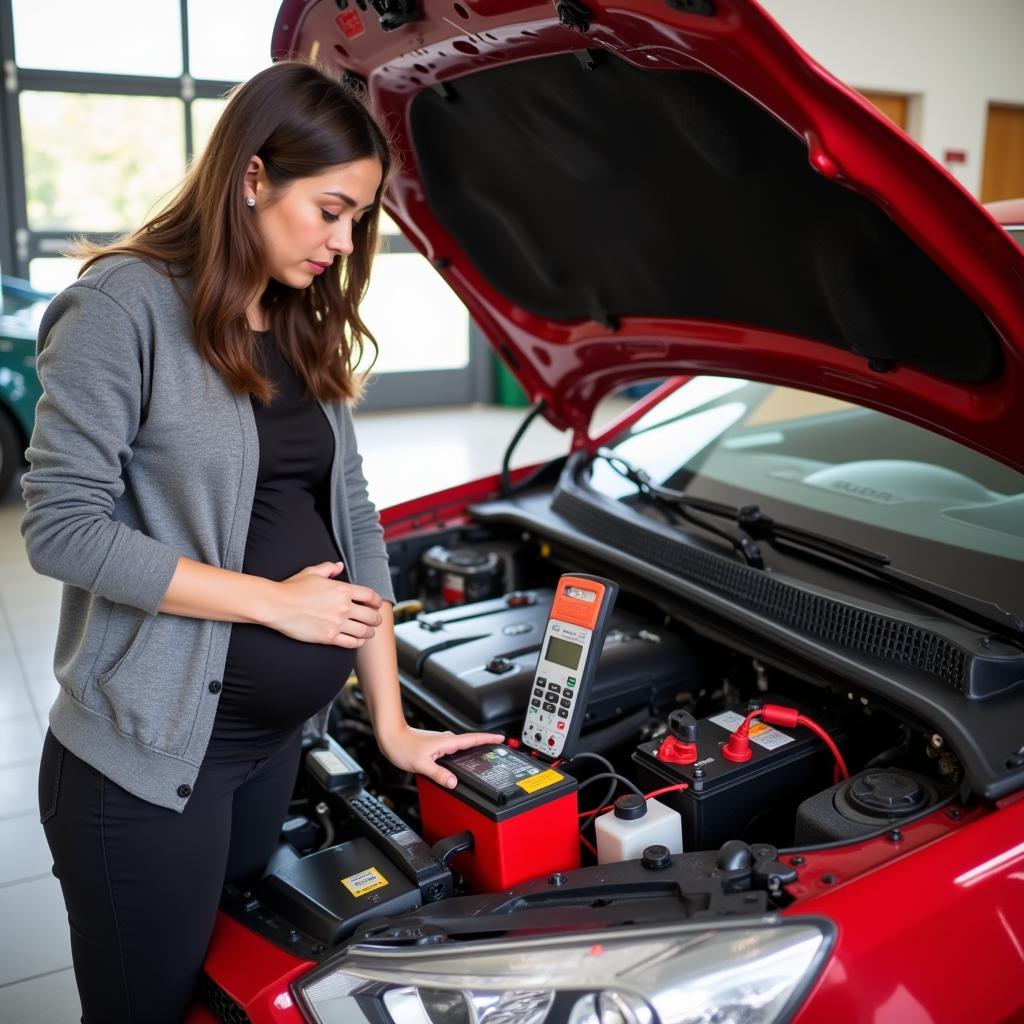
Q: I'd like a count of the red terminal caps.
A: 2